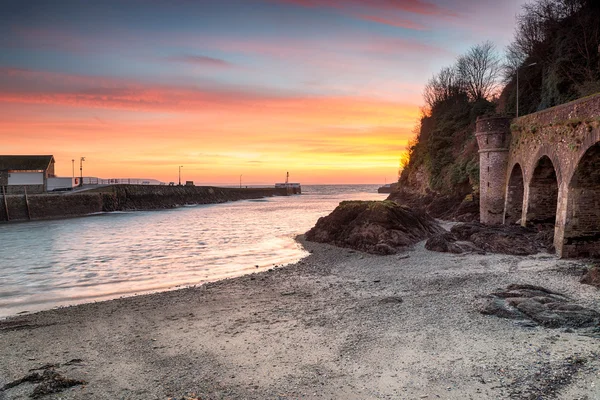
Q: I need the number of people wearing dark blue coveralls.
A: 0